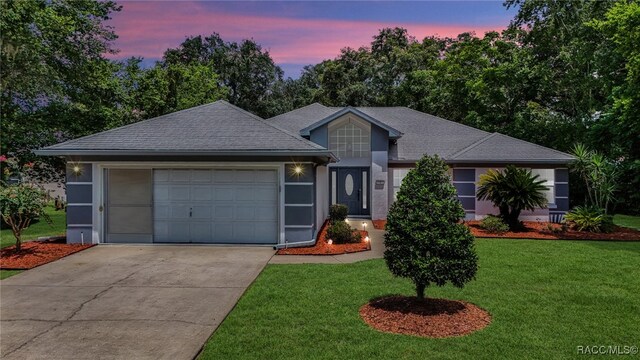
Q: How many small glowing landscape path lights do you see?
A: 4